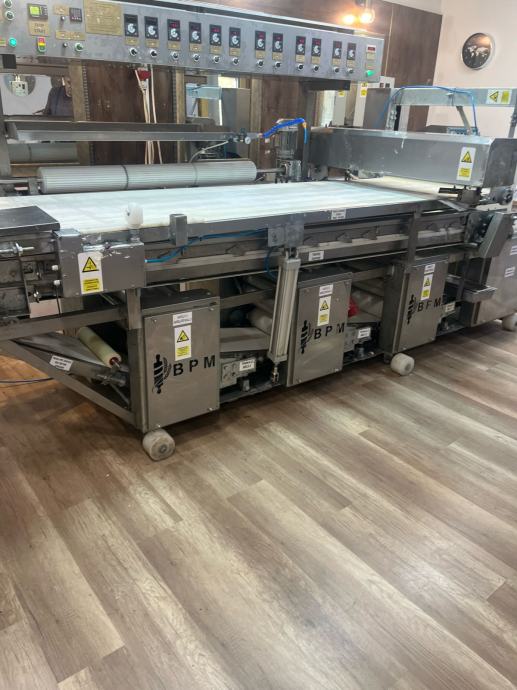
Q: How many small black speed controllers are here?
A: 12